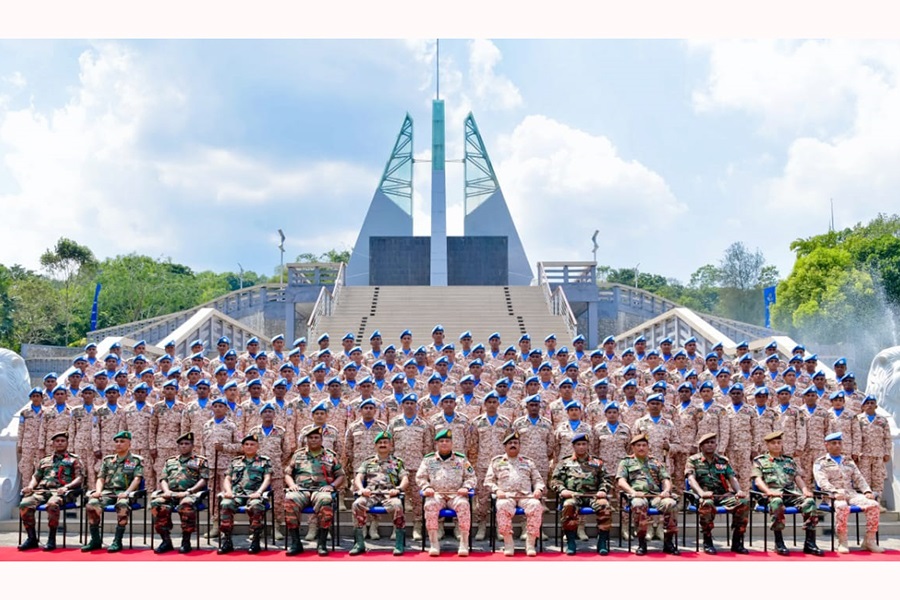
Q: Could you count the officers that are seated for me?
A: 13